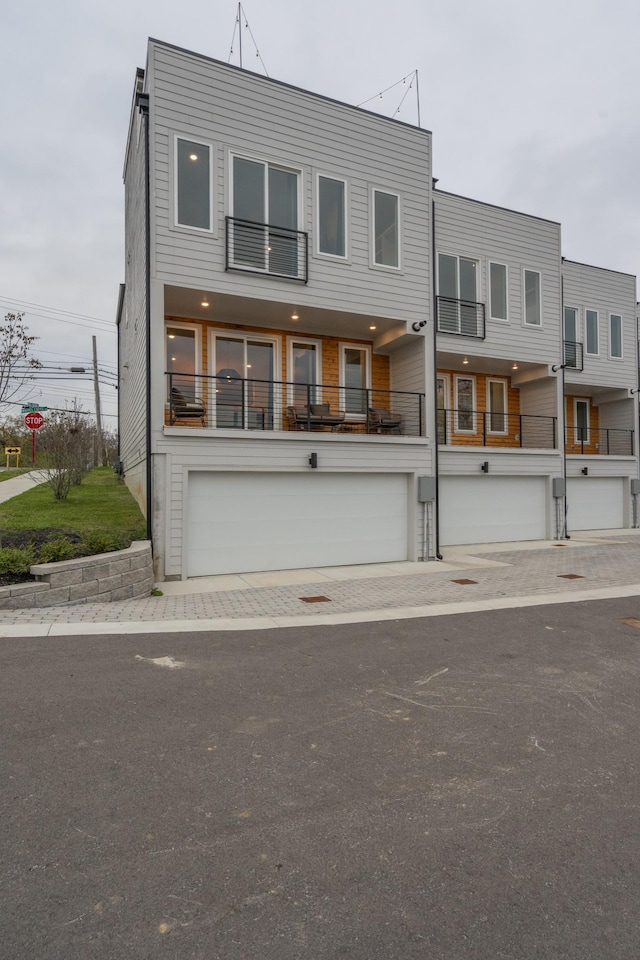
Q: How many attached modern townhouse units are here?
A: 3